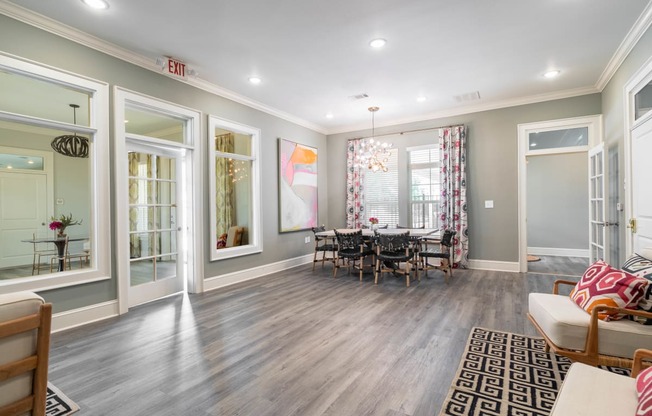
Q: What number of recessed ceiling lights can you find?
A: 6